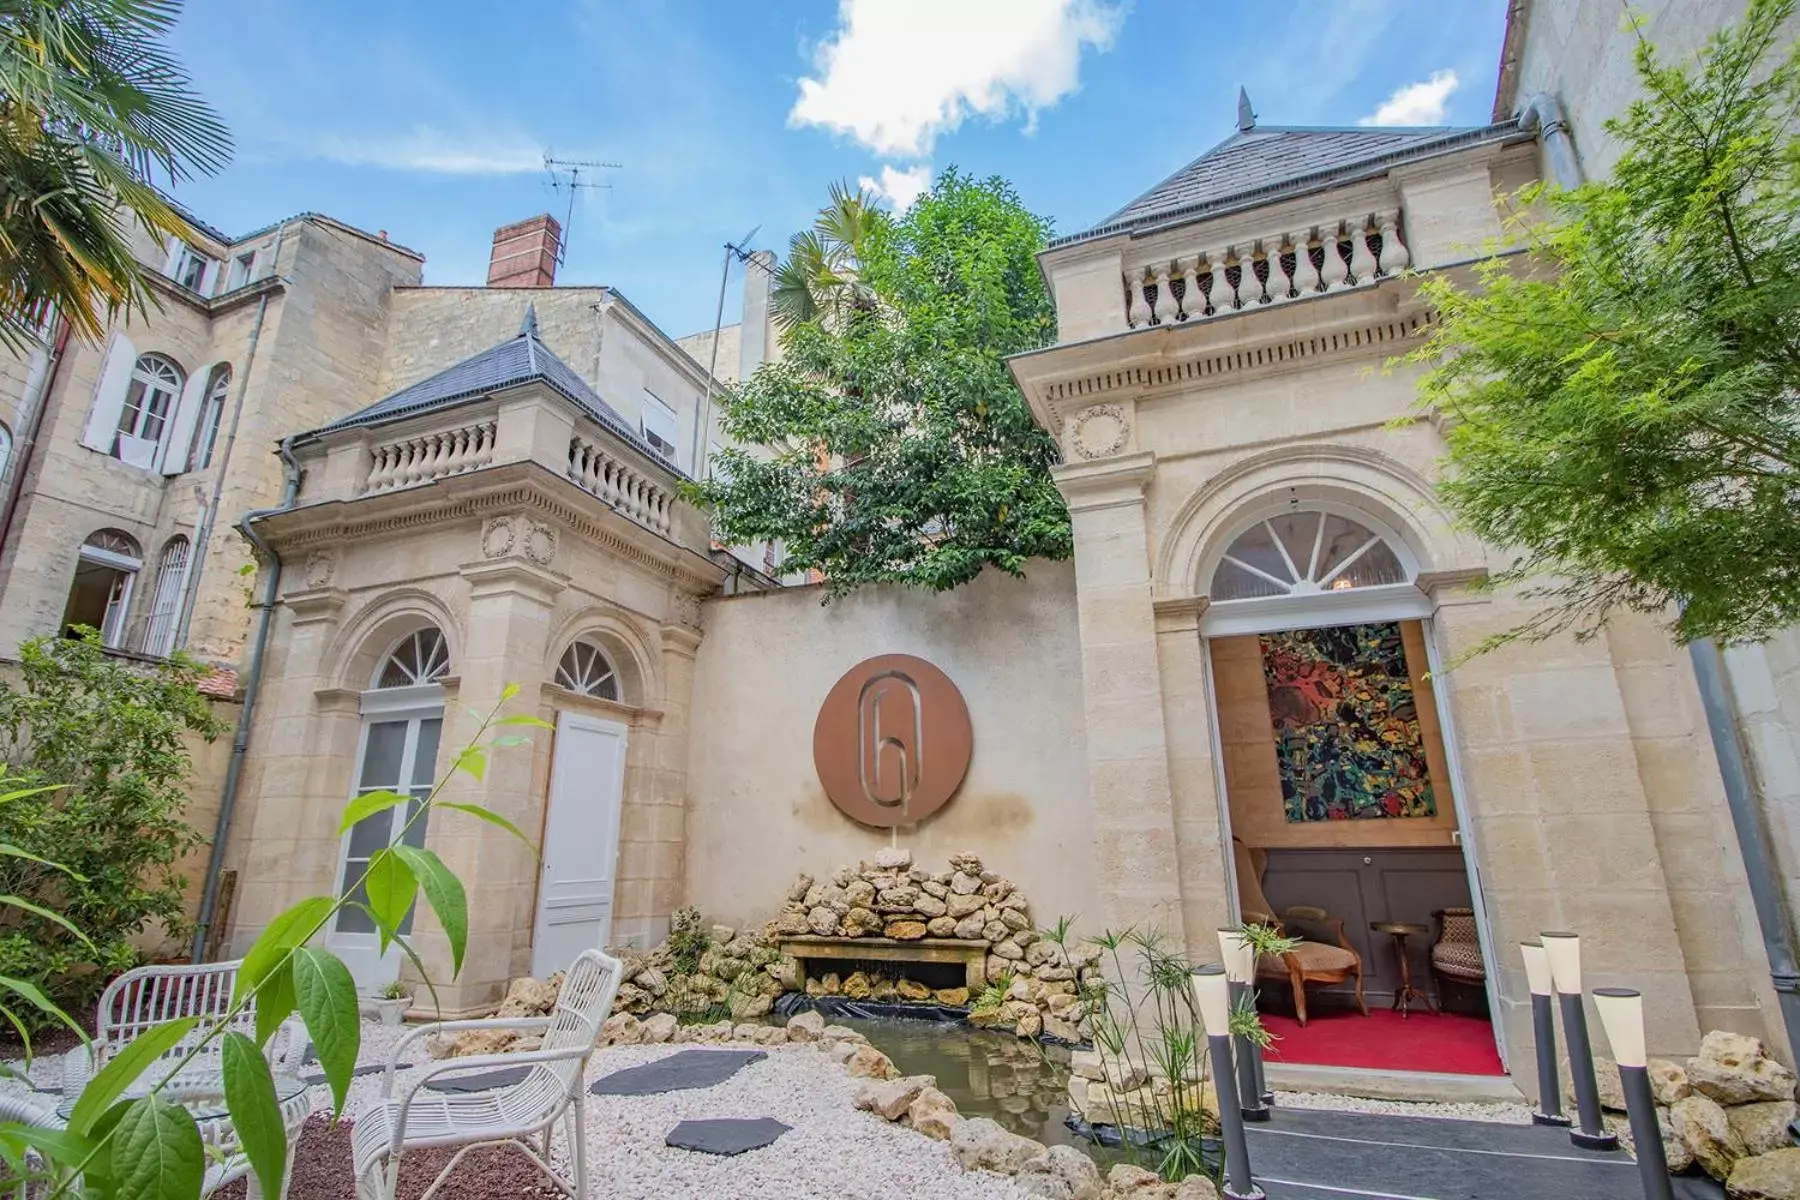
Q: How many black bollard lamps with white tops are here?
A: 6